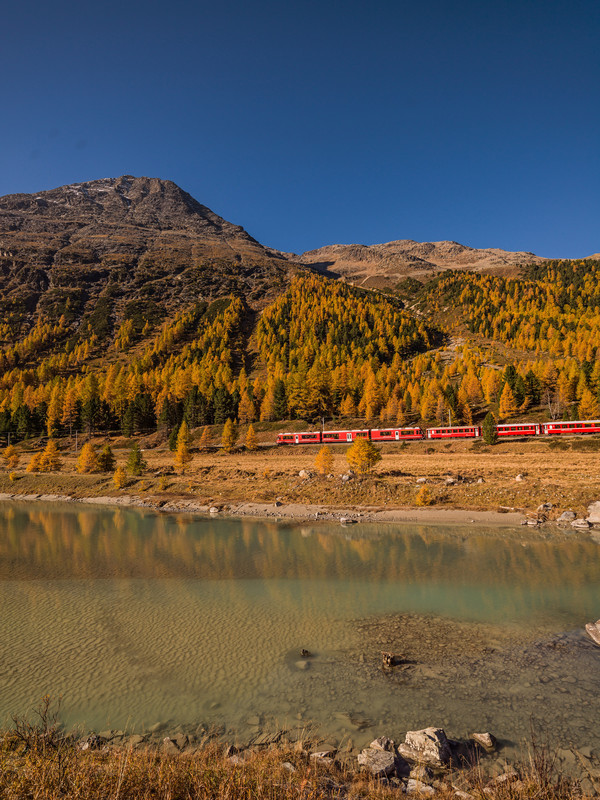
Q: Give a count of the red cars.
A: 6